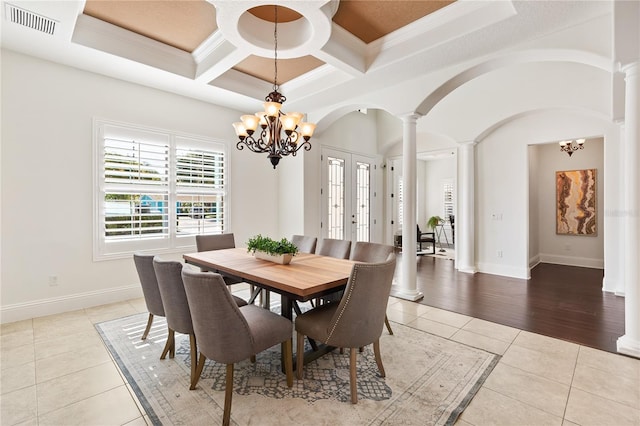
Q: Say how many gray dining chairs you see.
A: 8